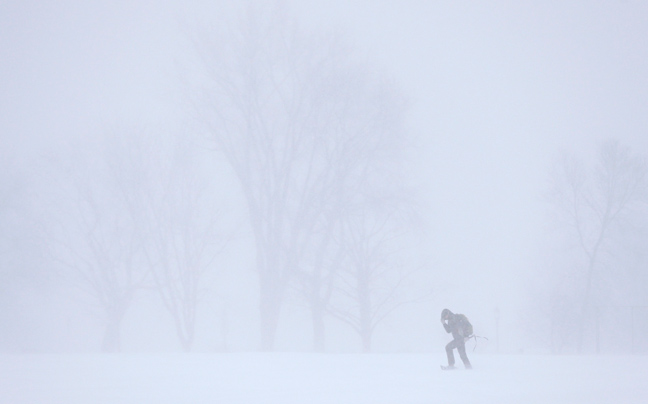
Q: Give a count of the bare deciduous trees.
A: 6